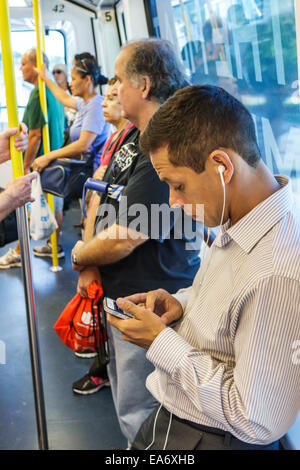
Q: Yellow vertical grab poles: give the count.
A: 2